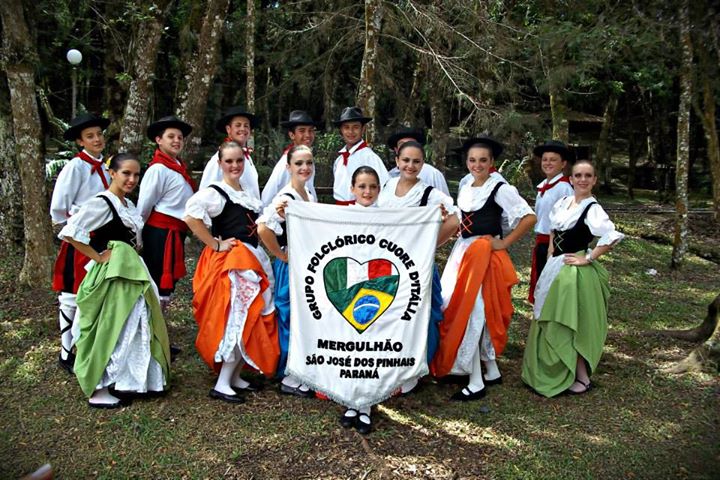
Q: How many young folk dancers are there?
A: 15